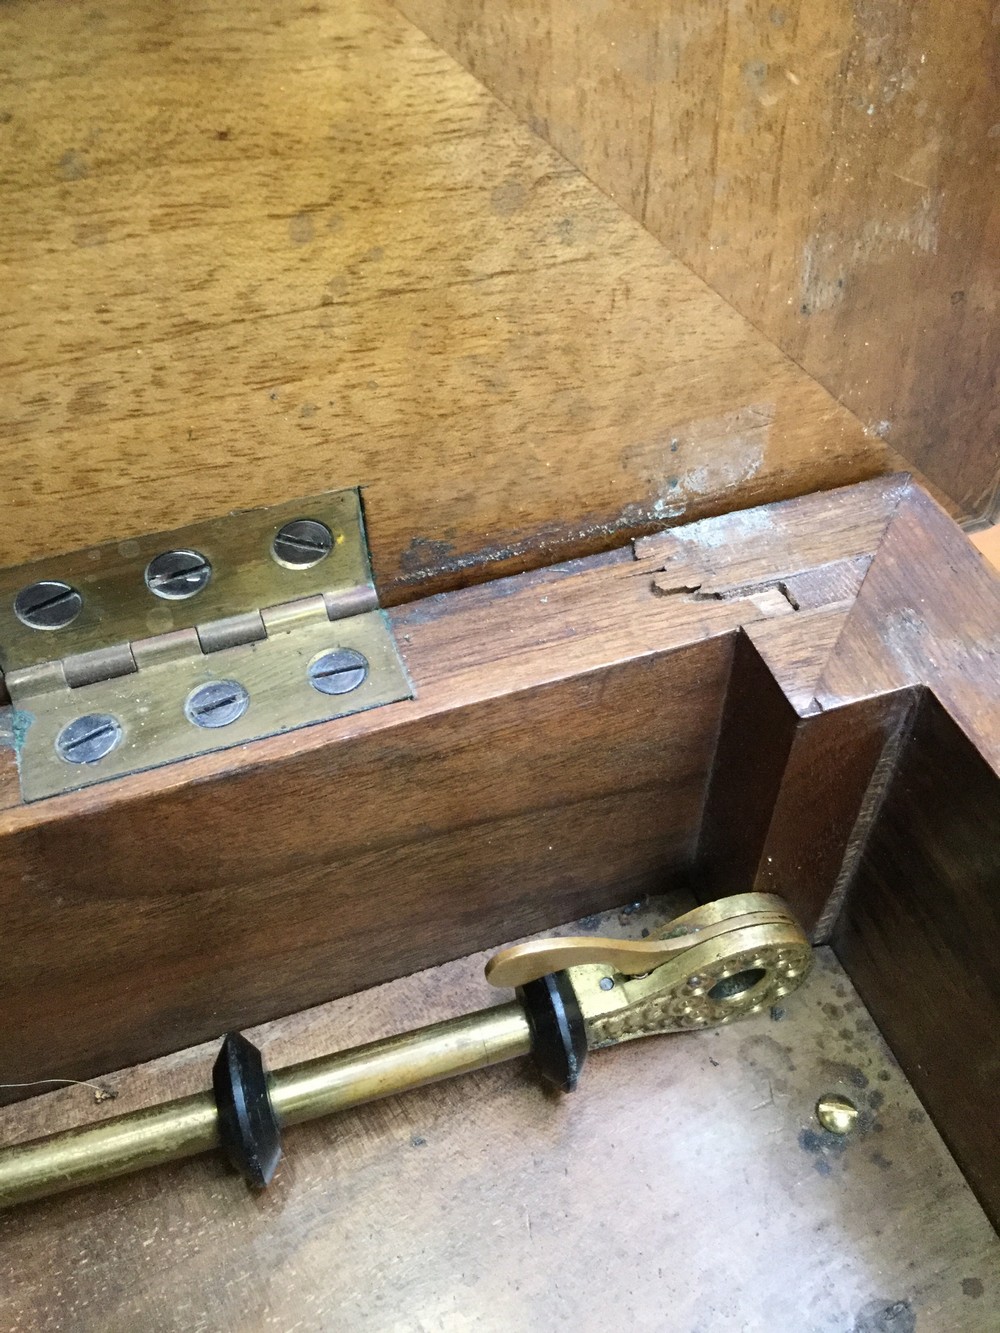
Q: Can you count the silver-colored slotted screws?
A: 6